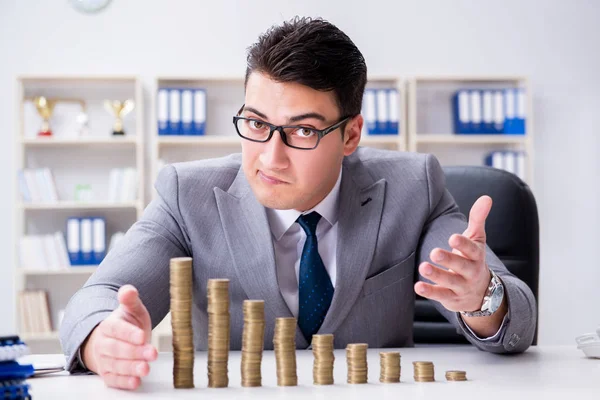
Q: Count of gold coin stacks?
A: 9